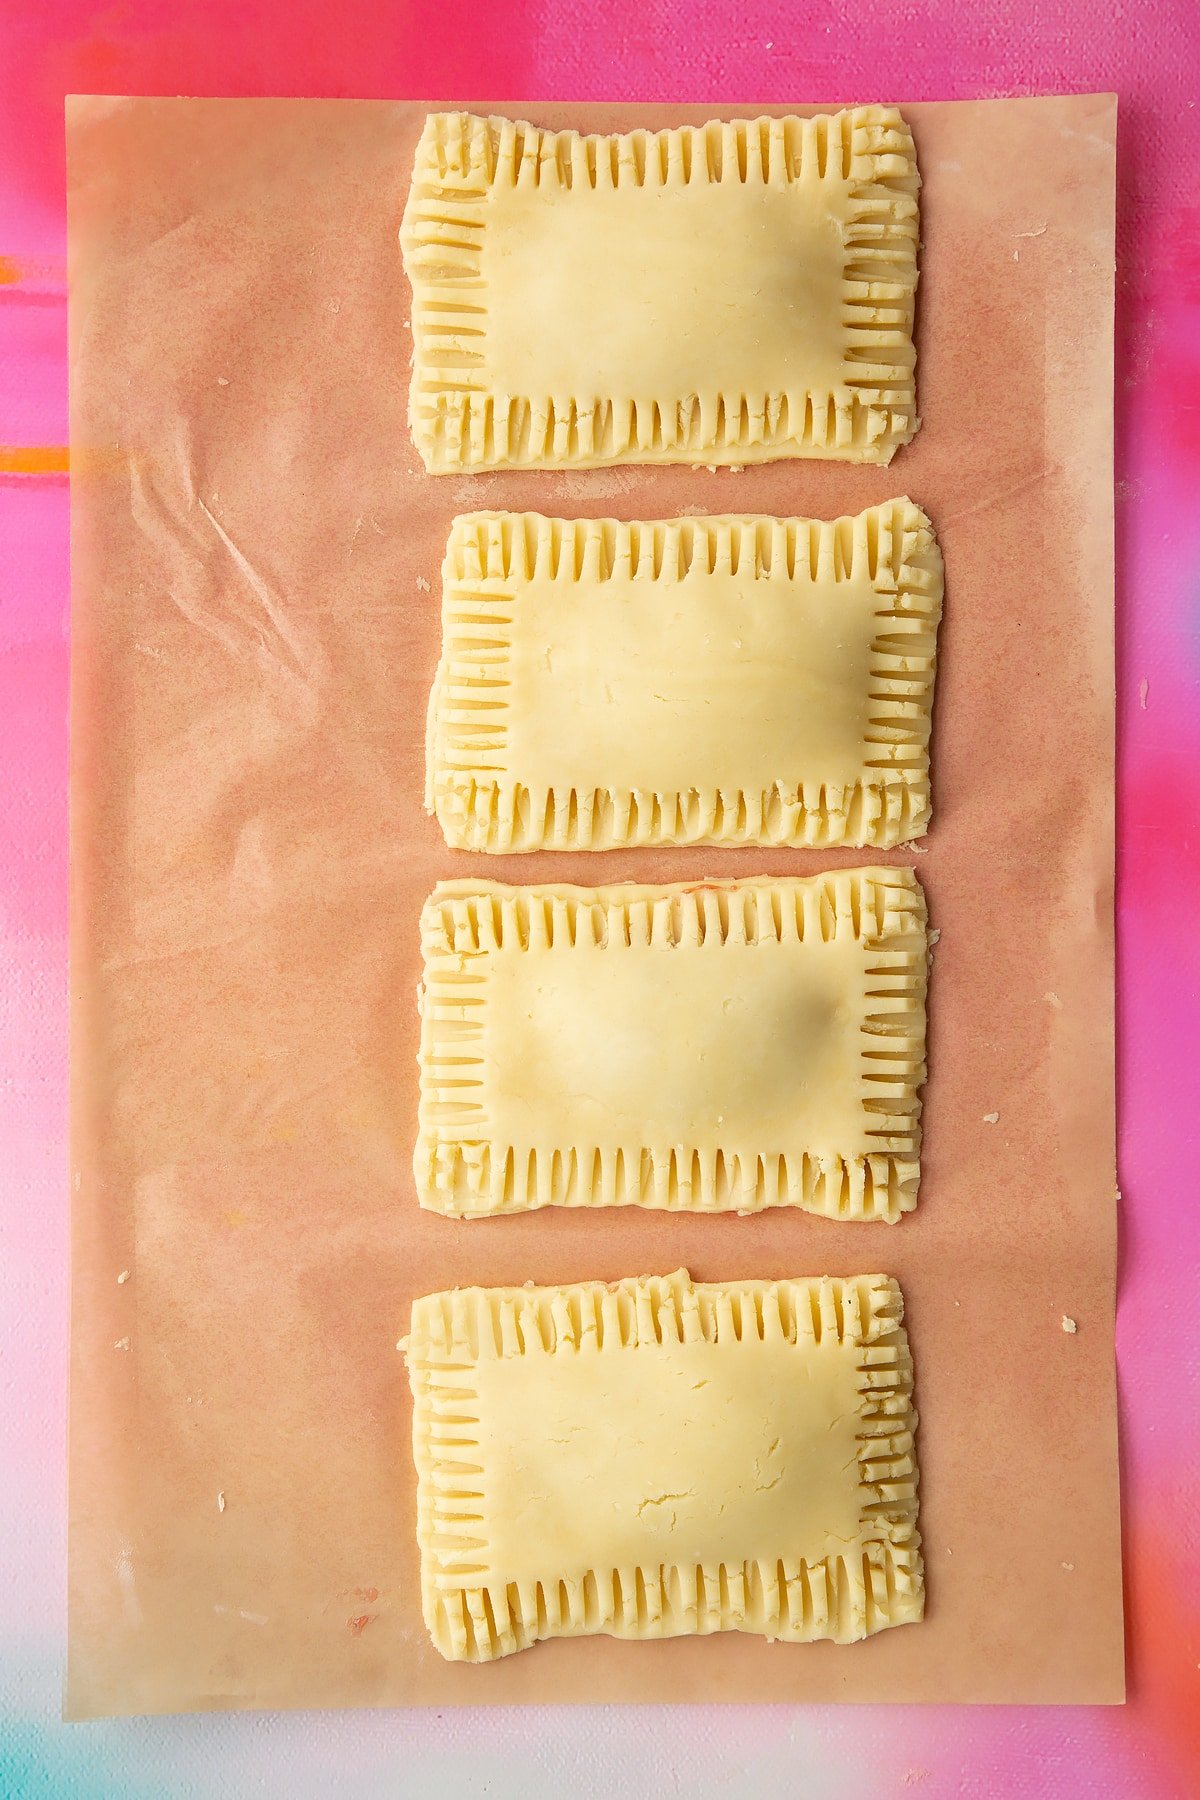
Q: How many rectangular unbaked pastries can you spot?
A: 4